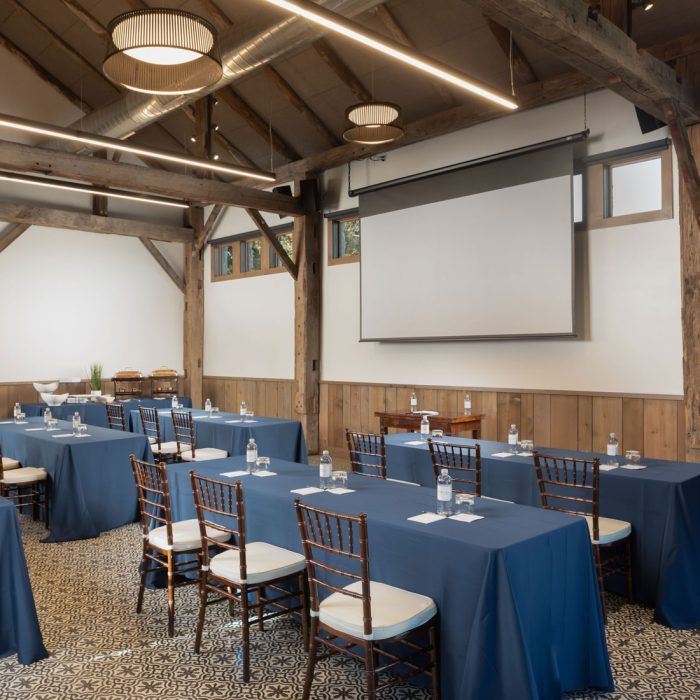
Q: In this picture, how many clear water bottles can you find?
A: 14